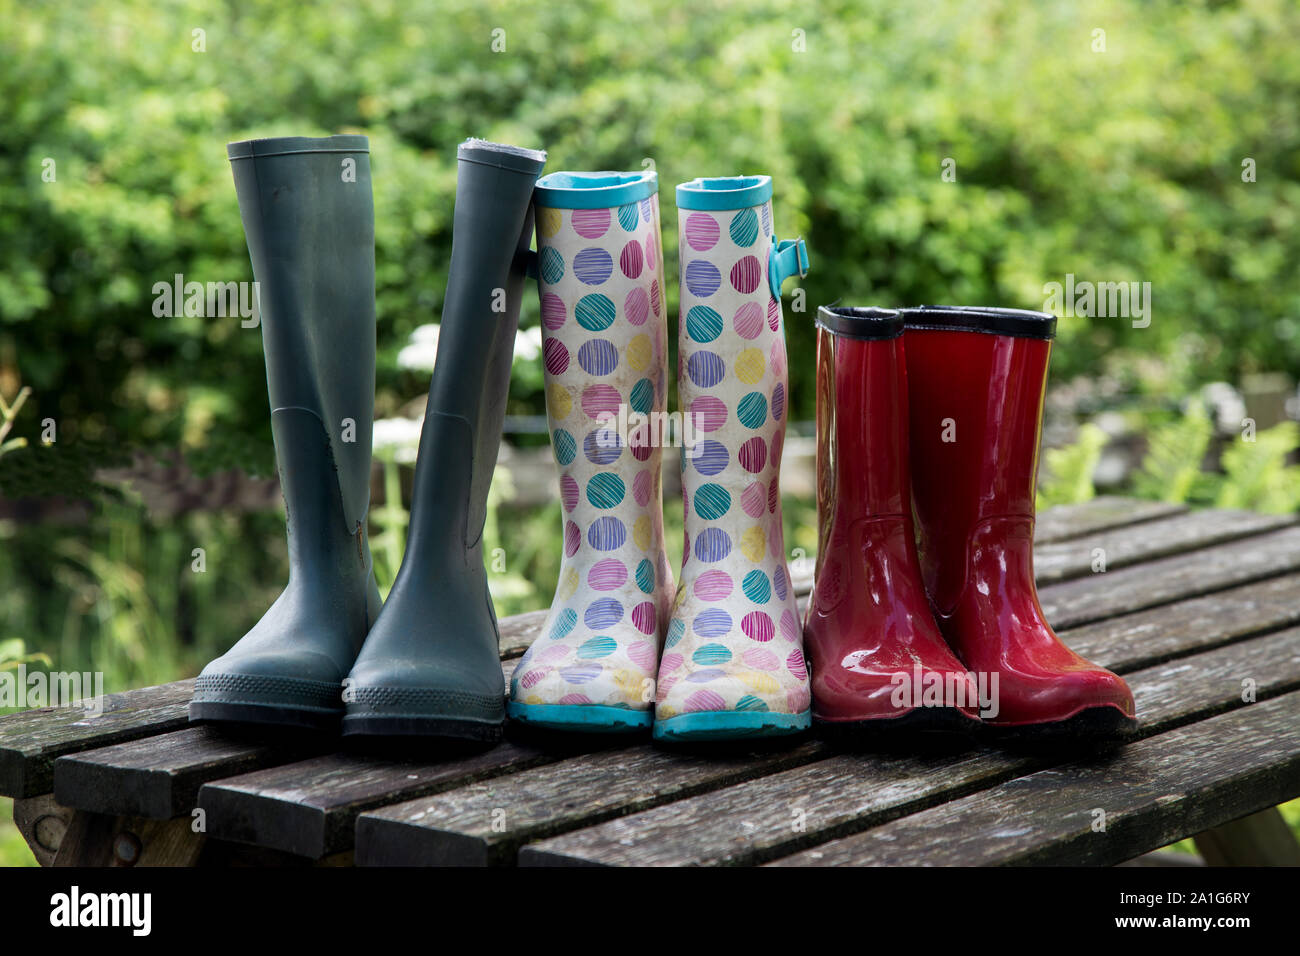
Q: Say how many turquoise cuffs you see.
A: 2